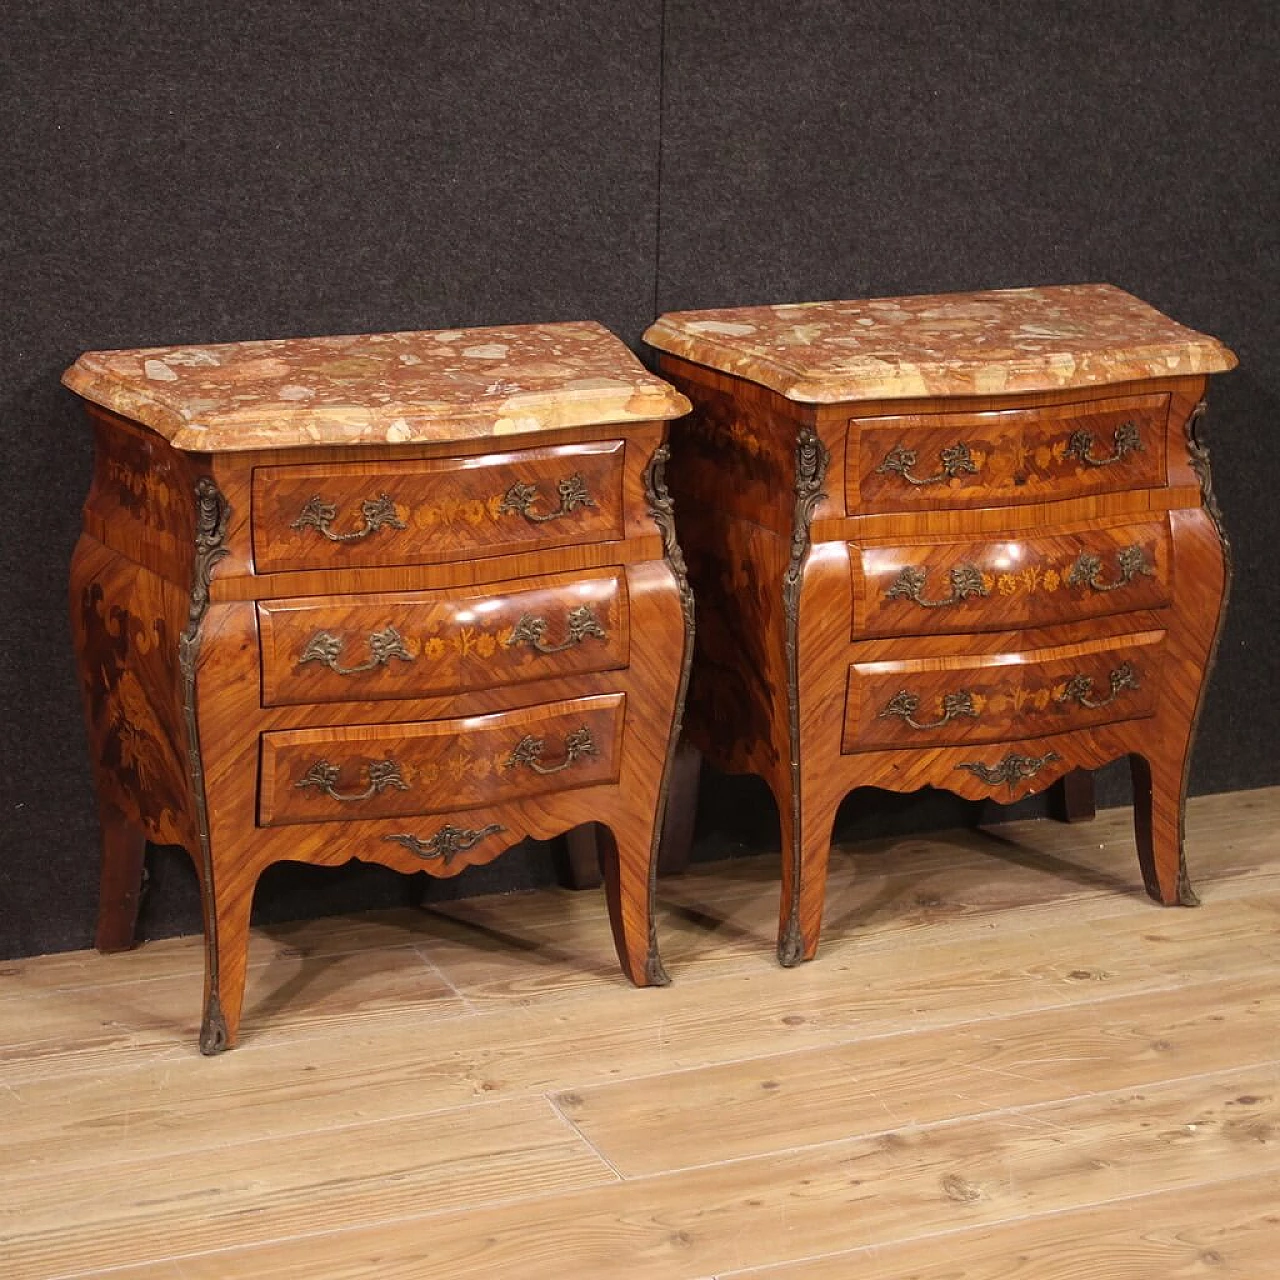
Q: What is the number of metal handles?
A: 12